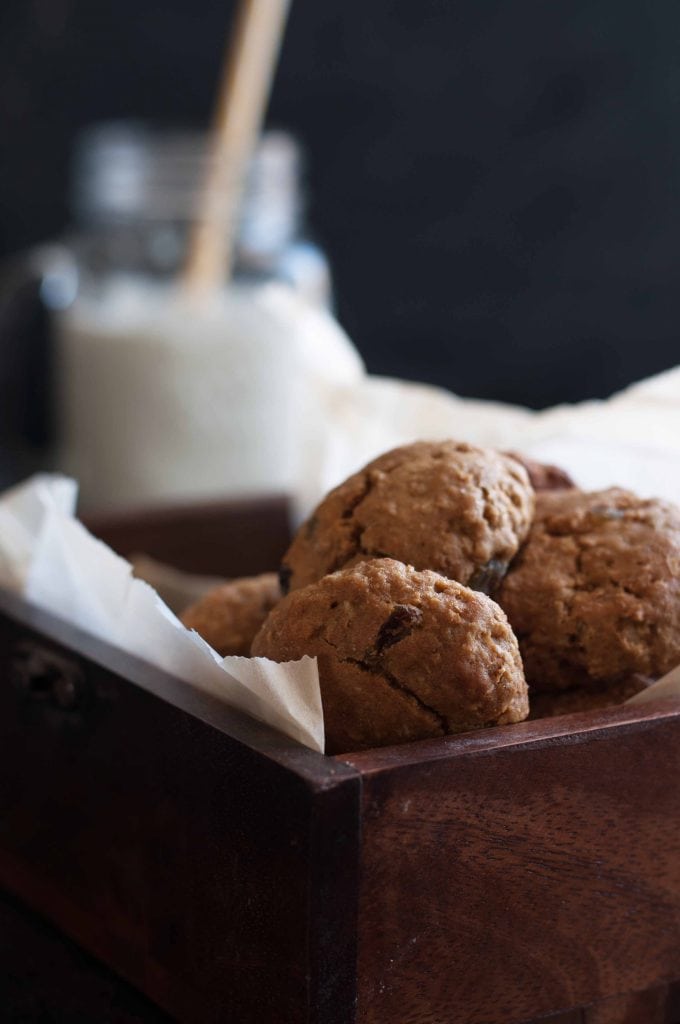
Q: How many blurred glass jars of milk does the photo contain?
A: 1